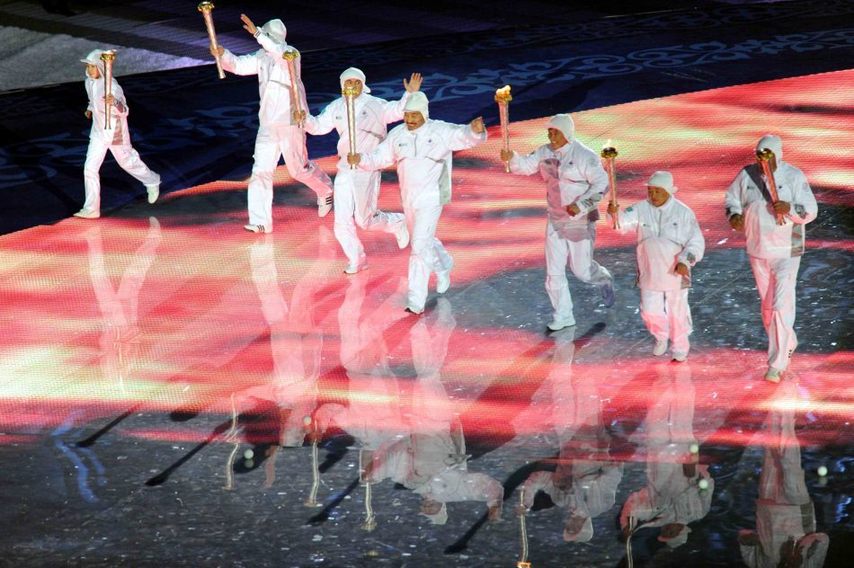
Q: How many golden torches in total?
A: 7